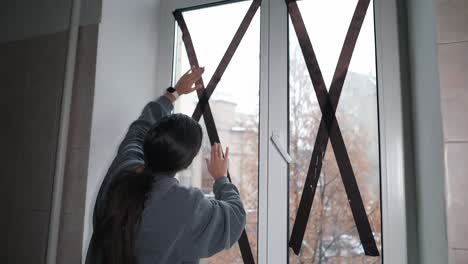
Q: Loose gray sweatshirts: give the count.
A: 1